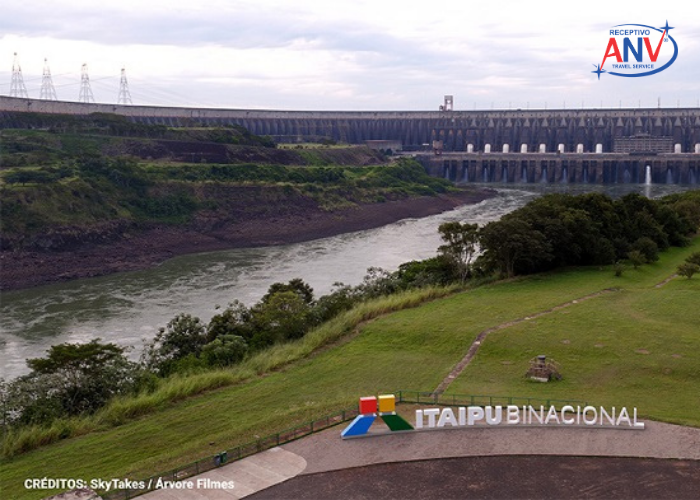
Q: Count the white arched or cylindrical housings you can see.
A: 10